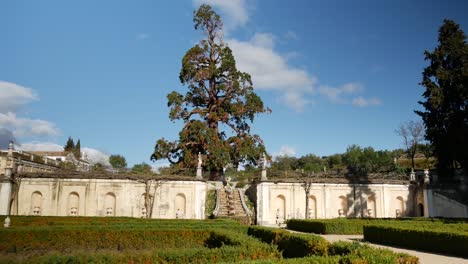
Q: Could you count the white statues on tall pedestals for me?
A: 2